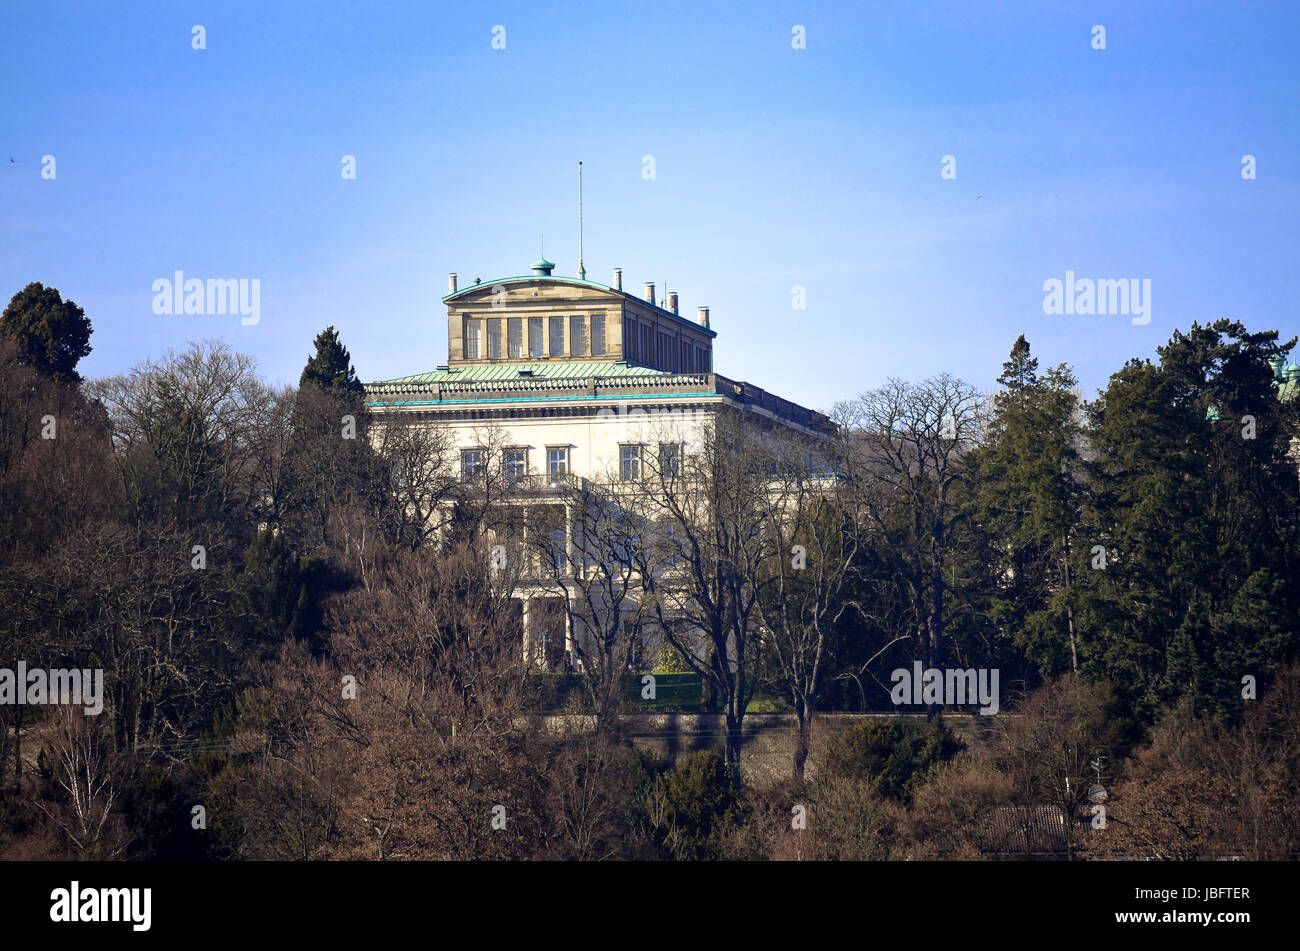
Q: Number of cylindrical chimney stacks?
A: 5